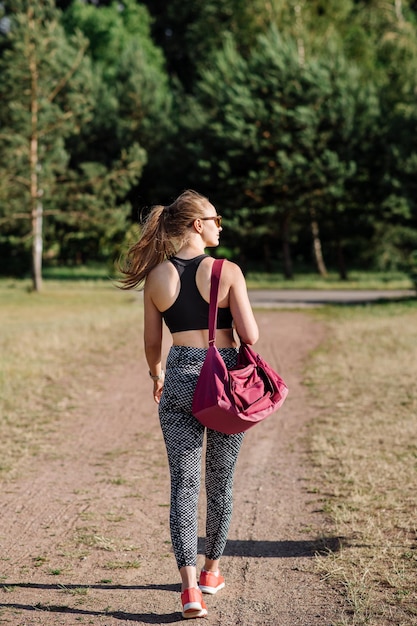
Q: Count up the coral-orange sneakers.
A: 2